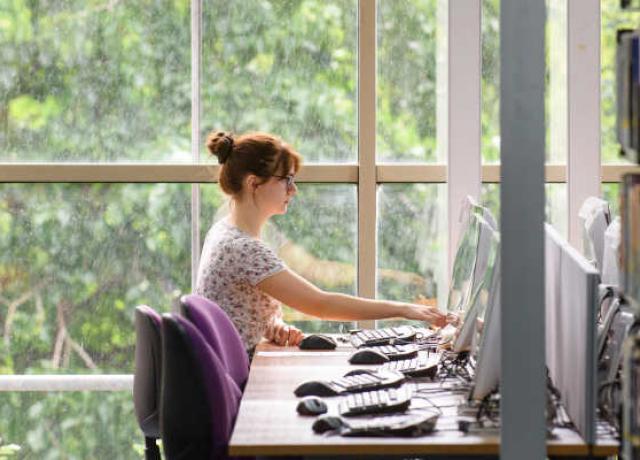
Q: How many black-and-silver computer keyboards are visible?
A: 6